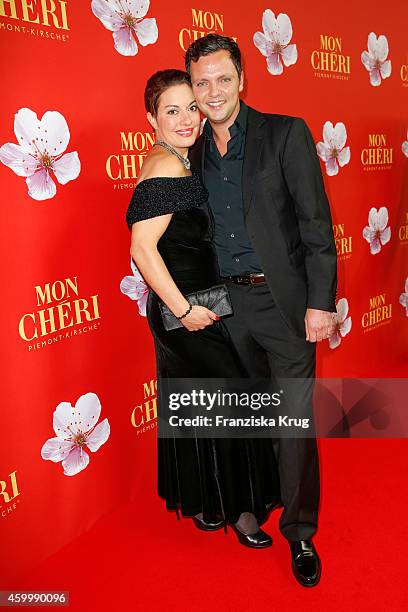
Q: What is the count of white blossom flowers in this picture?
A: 11